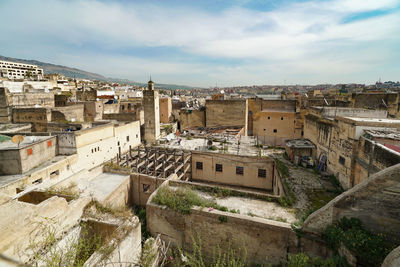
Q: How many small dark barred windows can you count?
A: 4